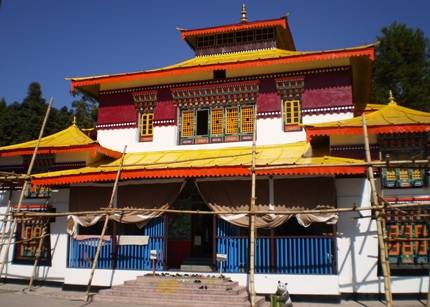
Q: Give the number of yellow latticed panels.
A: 4